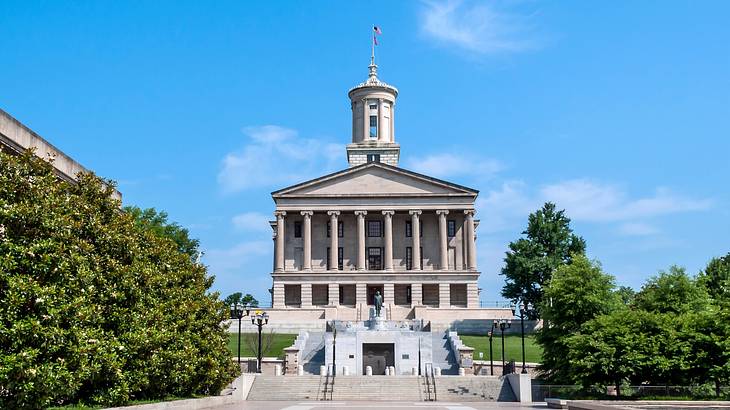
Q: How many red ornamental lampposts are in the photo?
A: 0